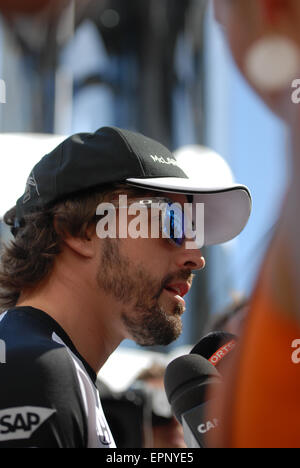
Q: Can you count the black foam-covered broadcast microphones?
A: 2